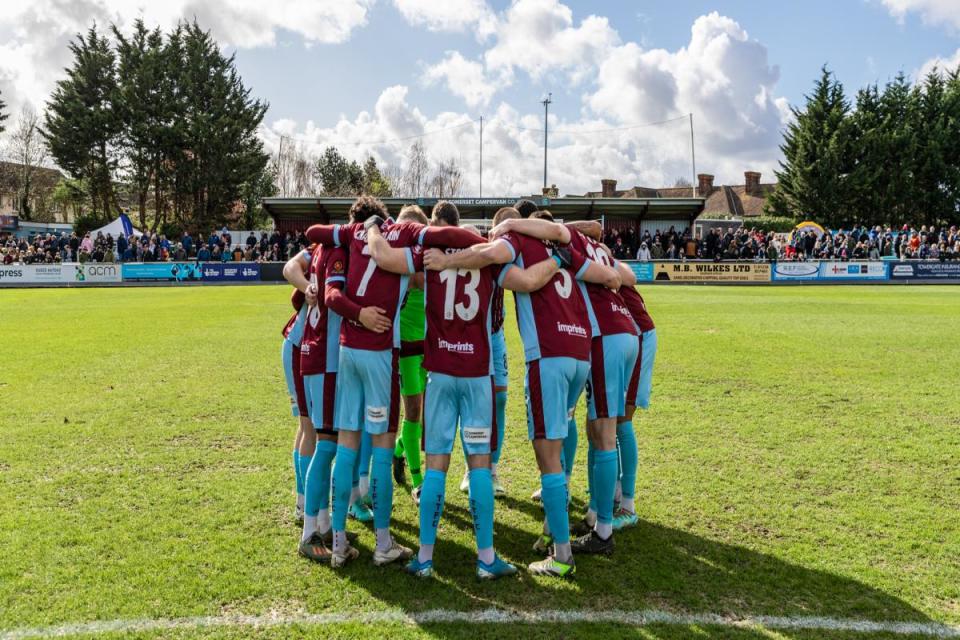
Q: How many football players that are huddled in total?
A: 11